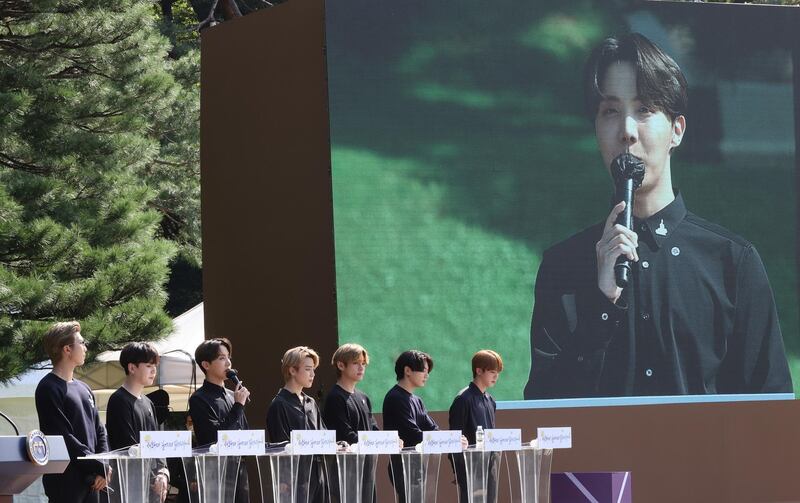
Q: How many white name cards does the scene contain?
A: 7